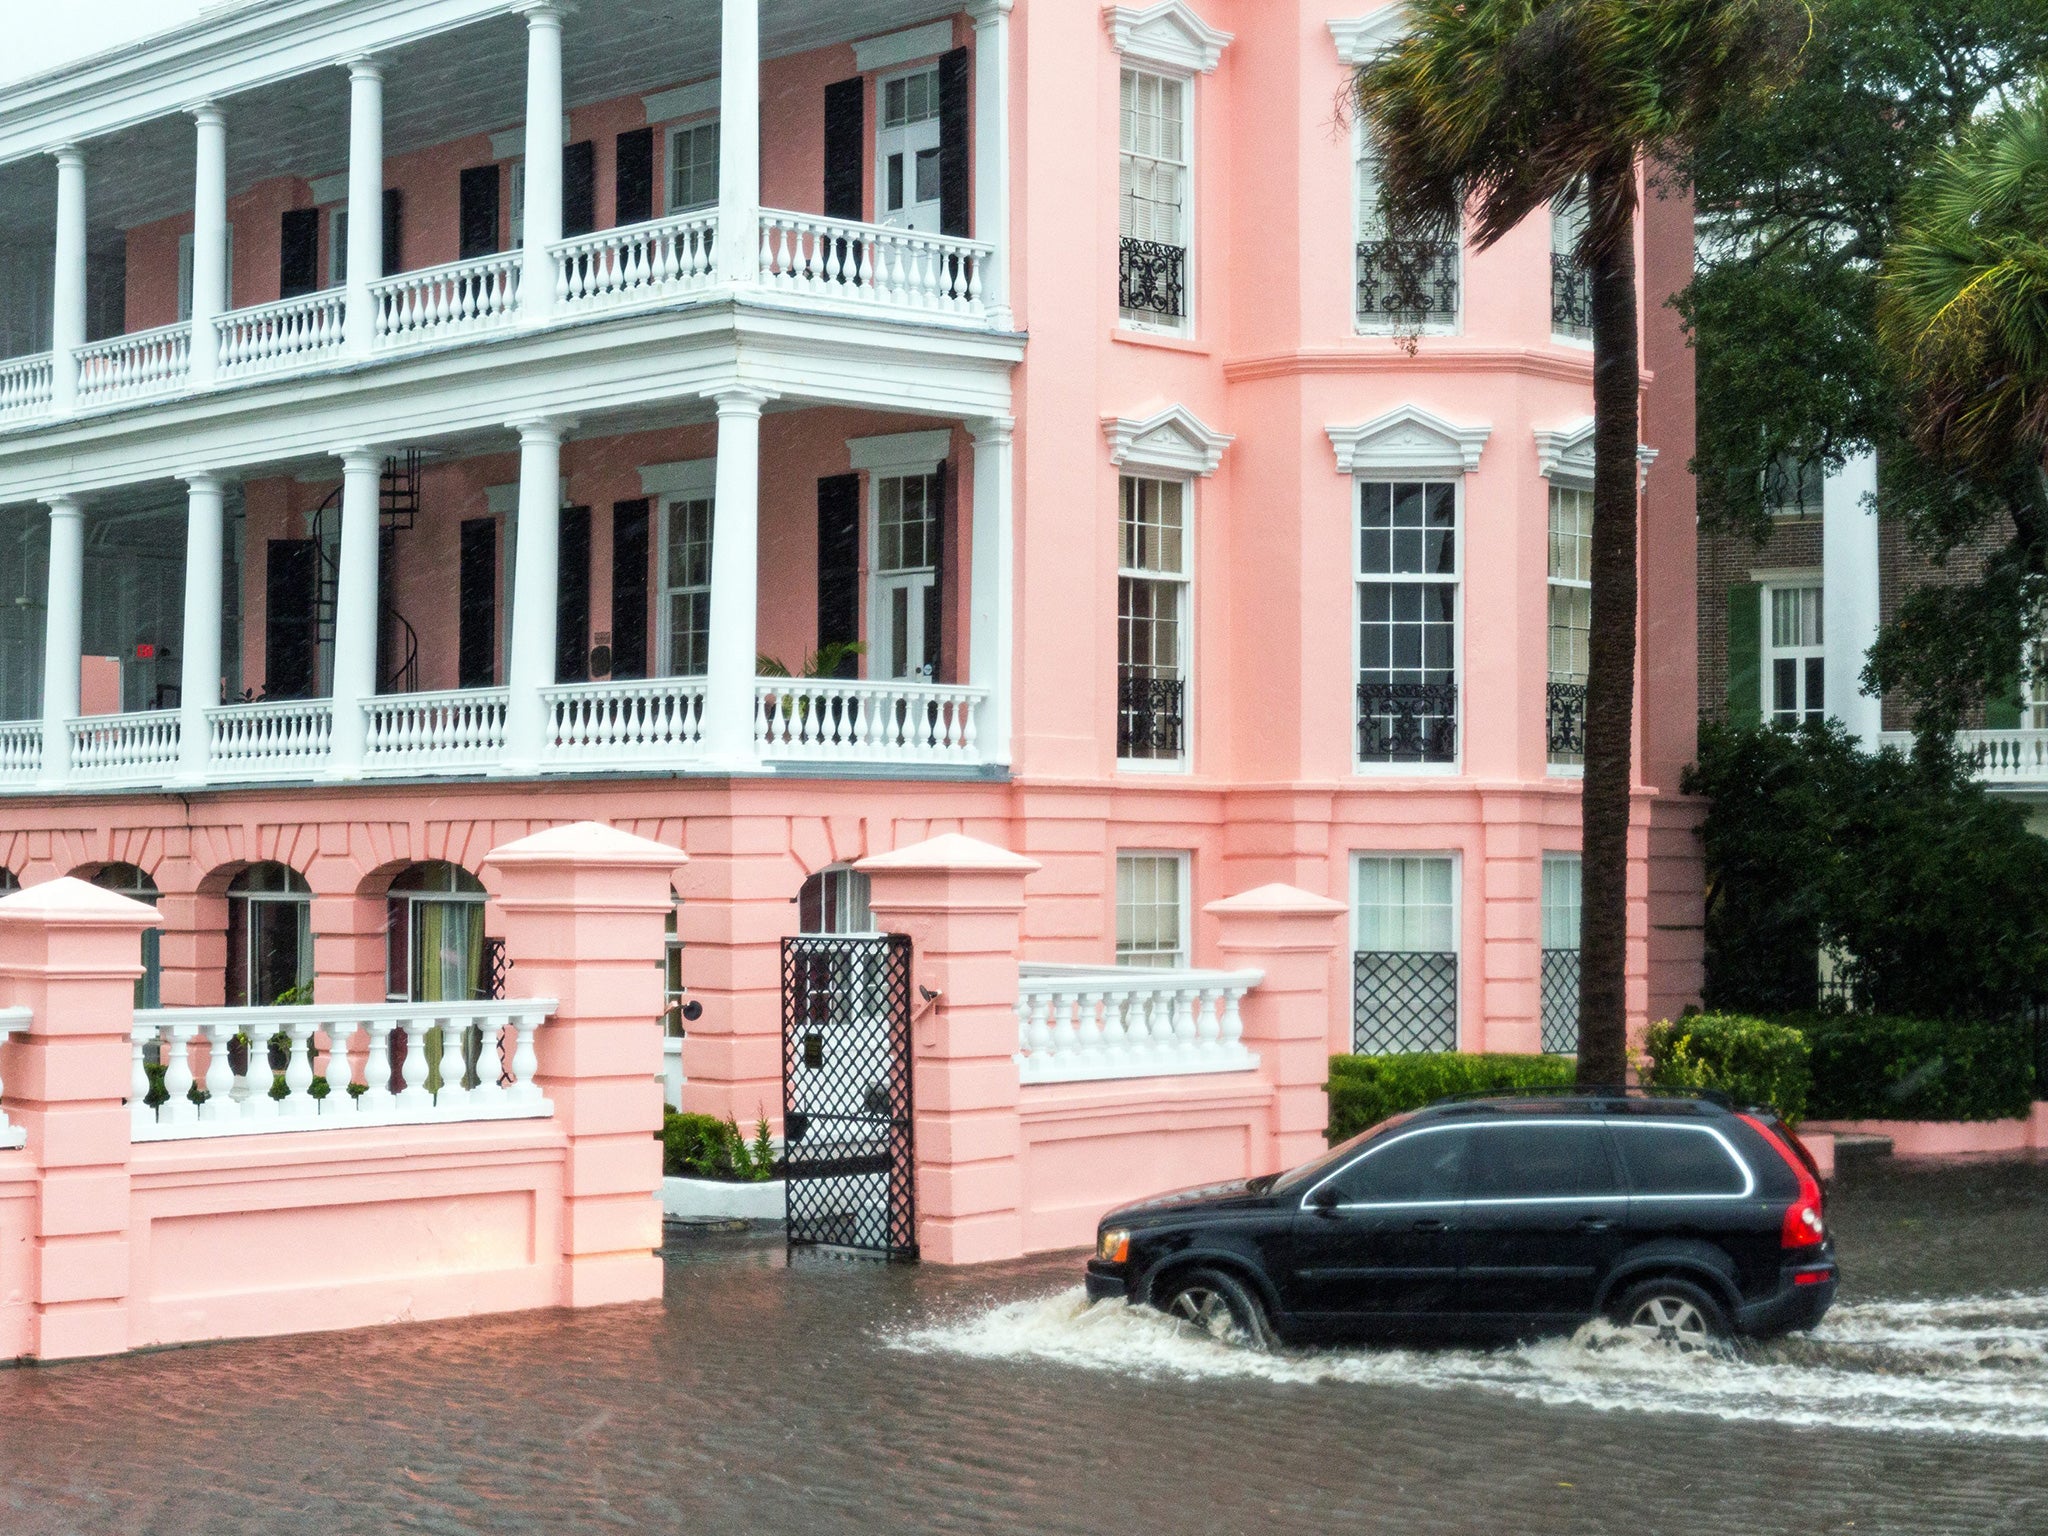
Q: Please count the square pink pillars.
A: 4